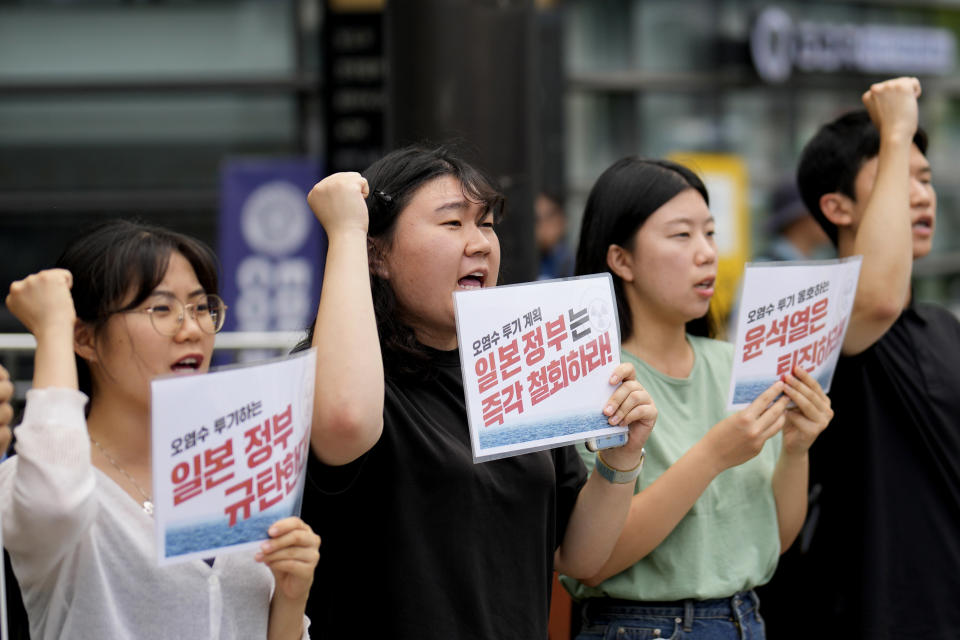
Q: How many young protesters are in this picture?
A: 4